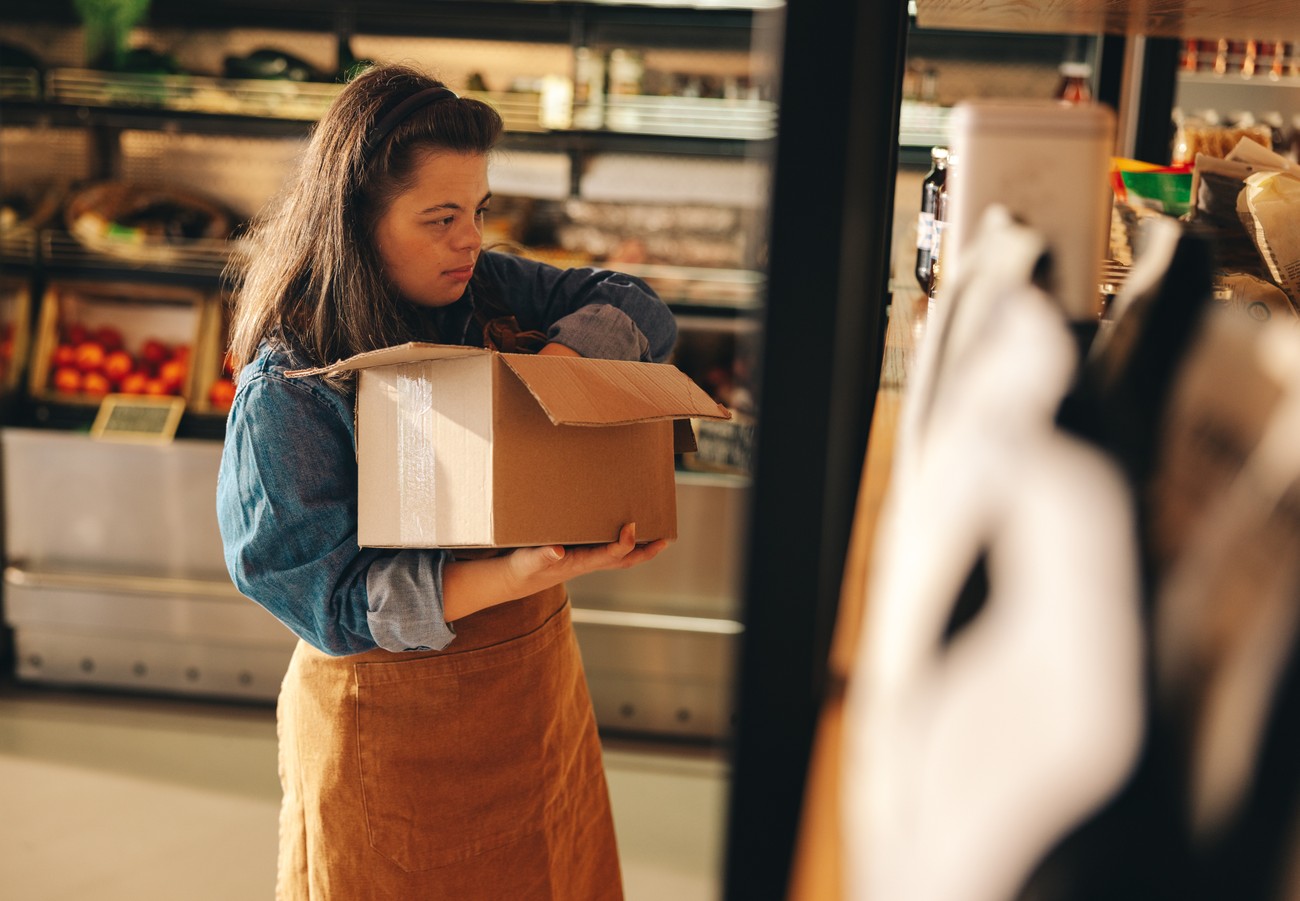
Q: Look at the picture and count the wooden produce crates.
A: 3